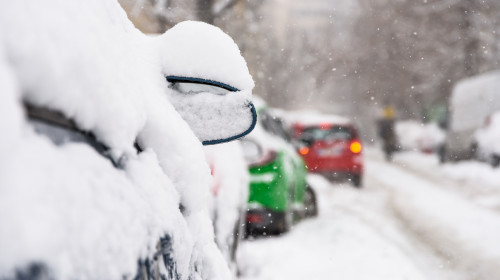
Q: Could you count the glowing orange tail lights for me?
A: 2